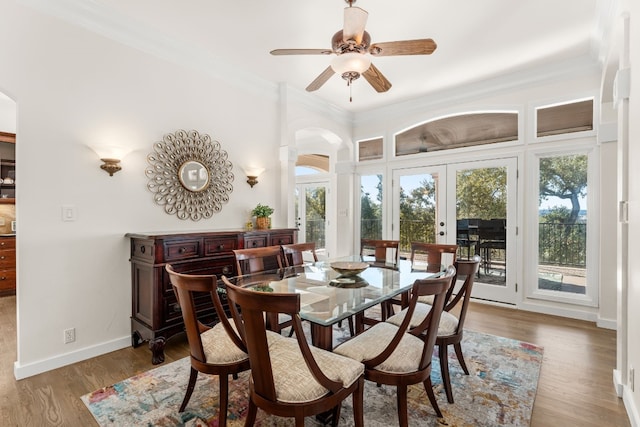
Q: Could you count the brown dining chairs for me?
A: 8